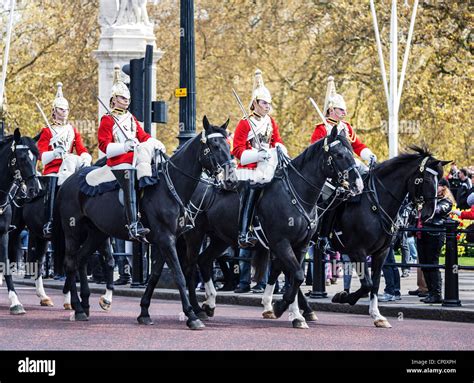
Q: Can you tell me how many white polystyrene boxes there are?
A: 0